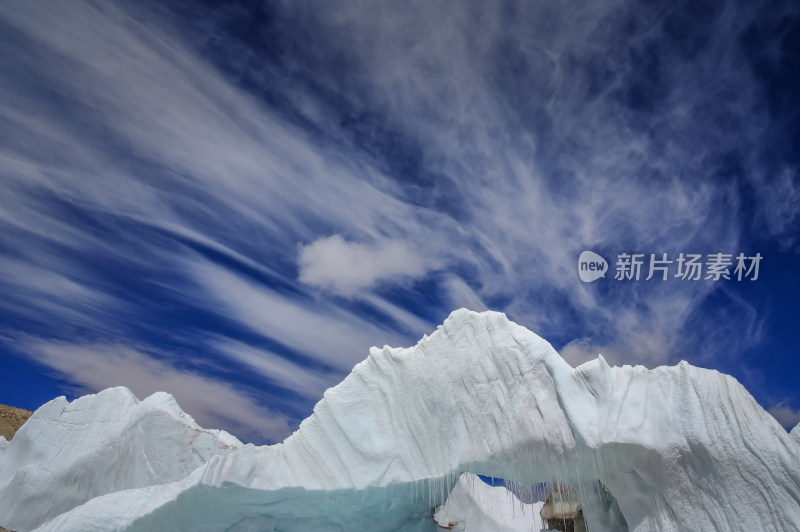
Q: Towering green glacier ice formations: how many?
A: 0